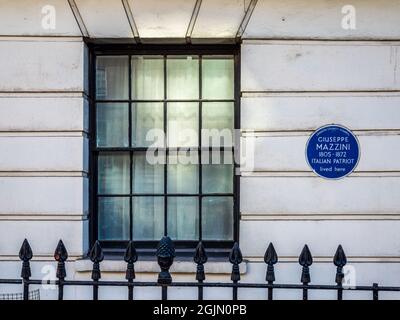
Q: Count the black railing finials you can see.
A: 10